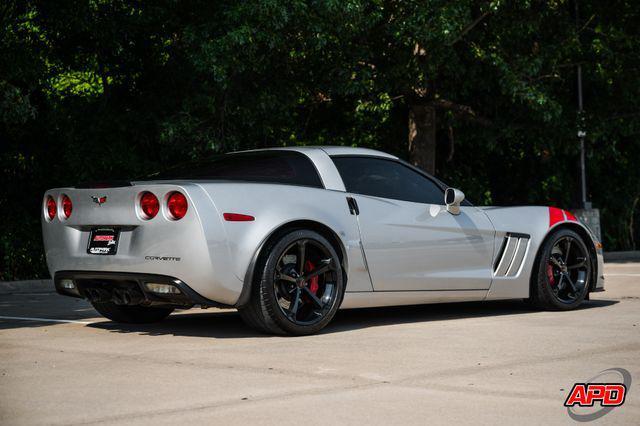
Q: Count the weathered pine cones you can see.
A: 0